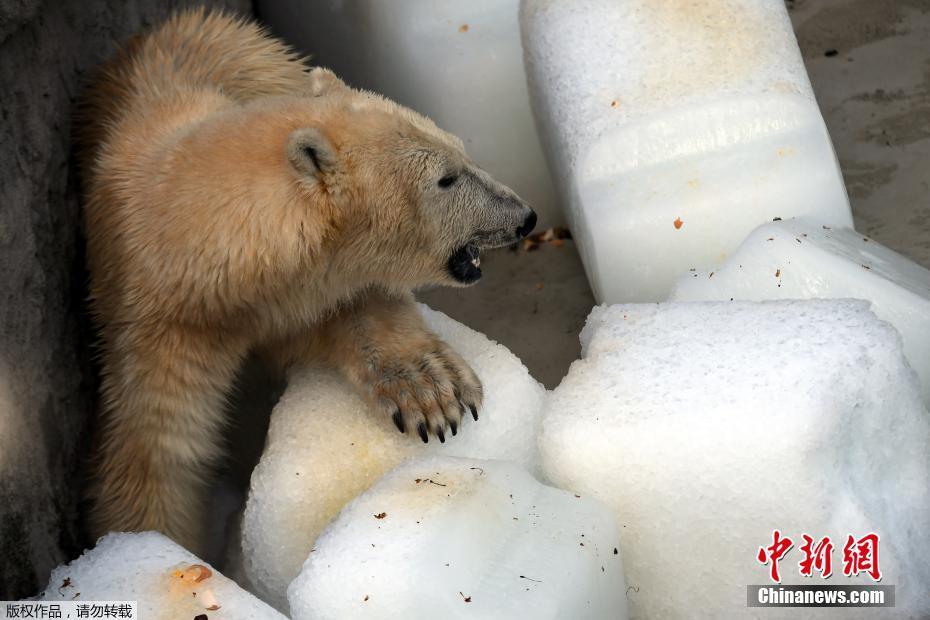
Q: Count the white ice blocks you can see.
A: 7